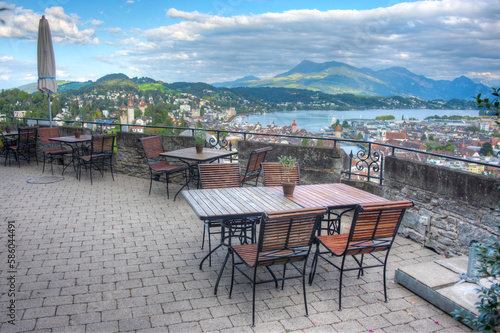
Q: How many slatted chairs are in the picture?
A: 9